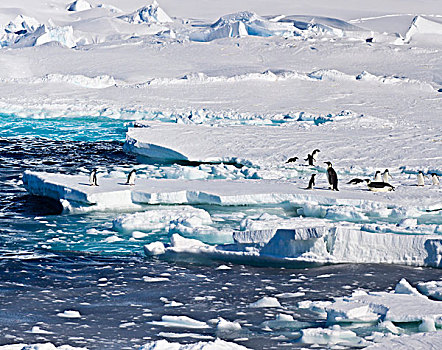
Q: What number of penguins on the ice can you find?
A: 13